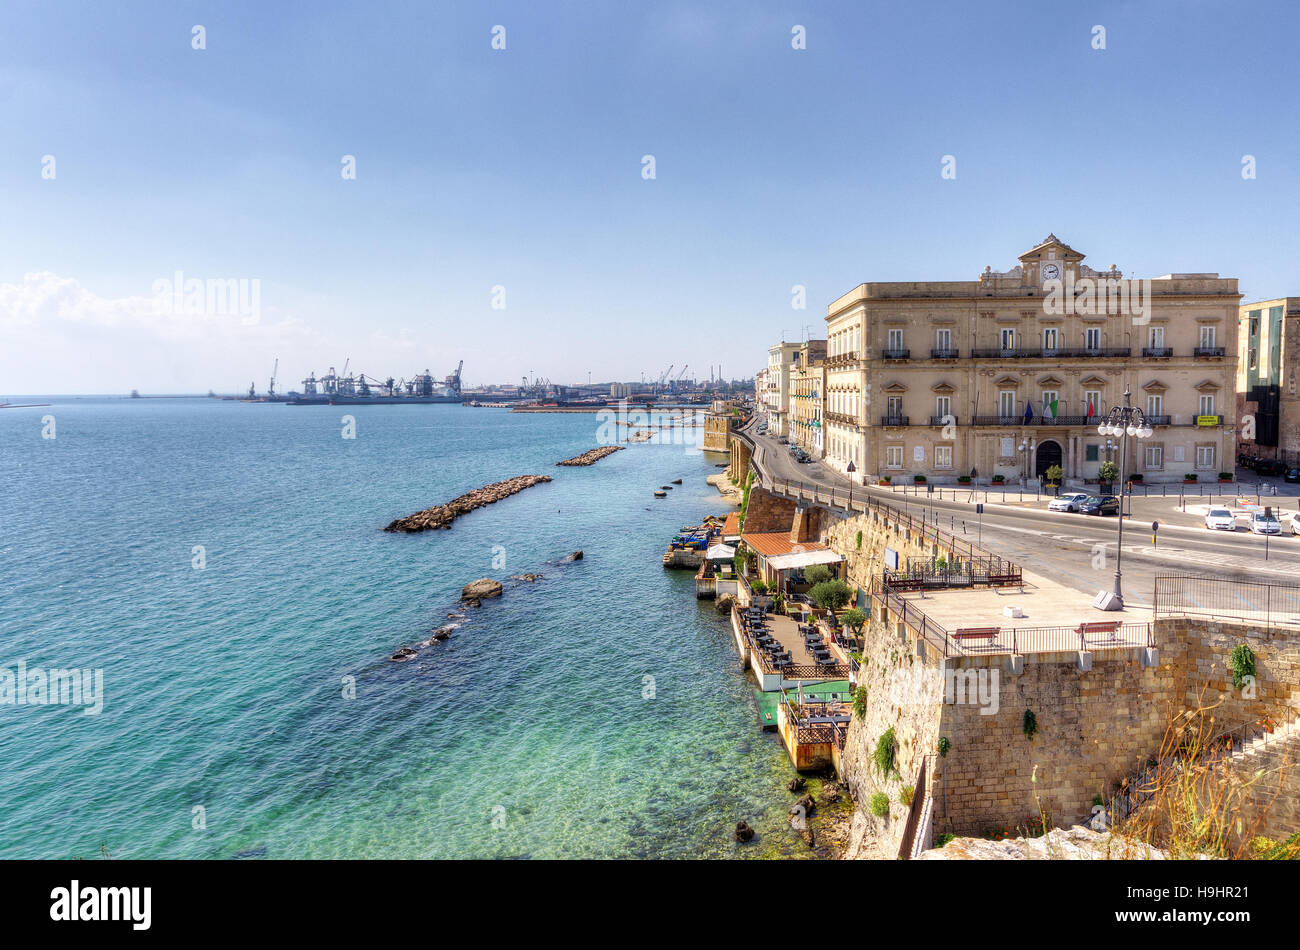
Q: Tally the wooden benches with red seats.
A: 4